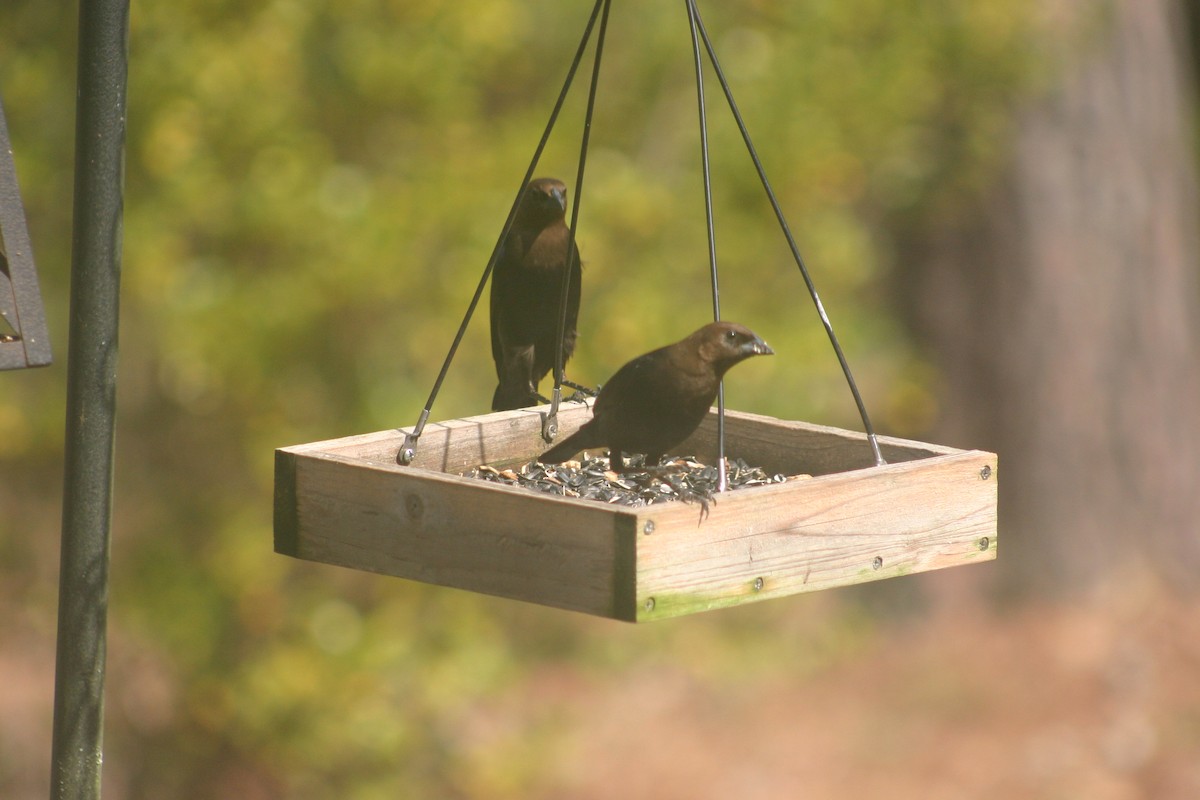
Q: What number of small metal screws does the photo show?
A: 8